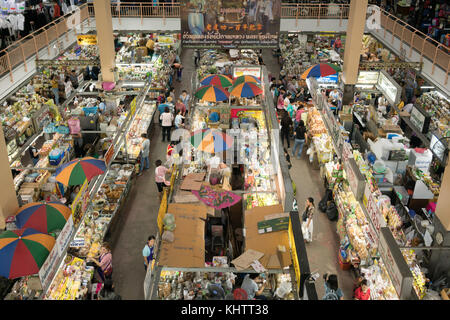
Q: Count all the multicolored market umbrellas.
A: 9